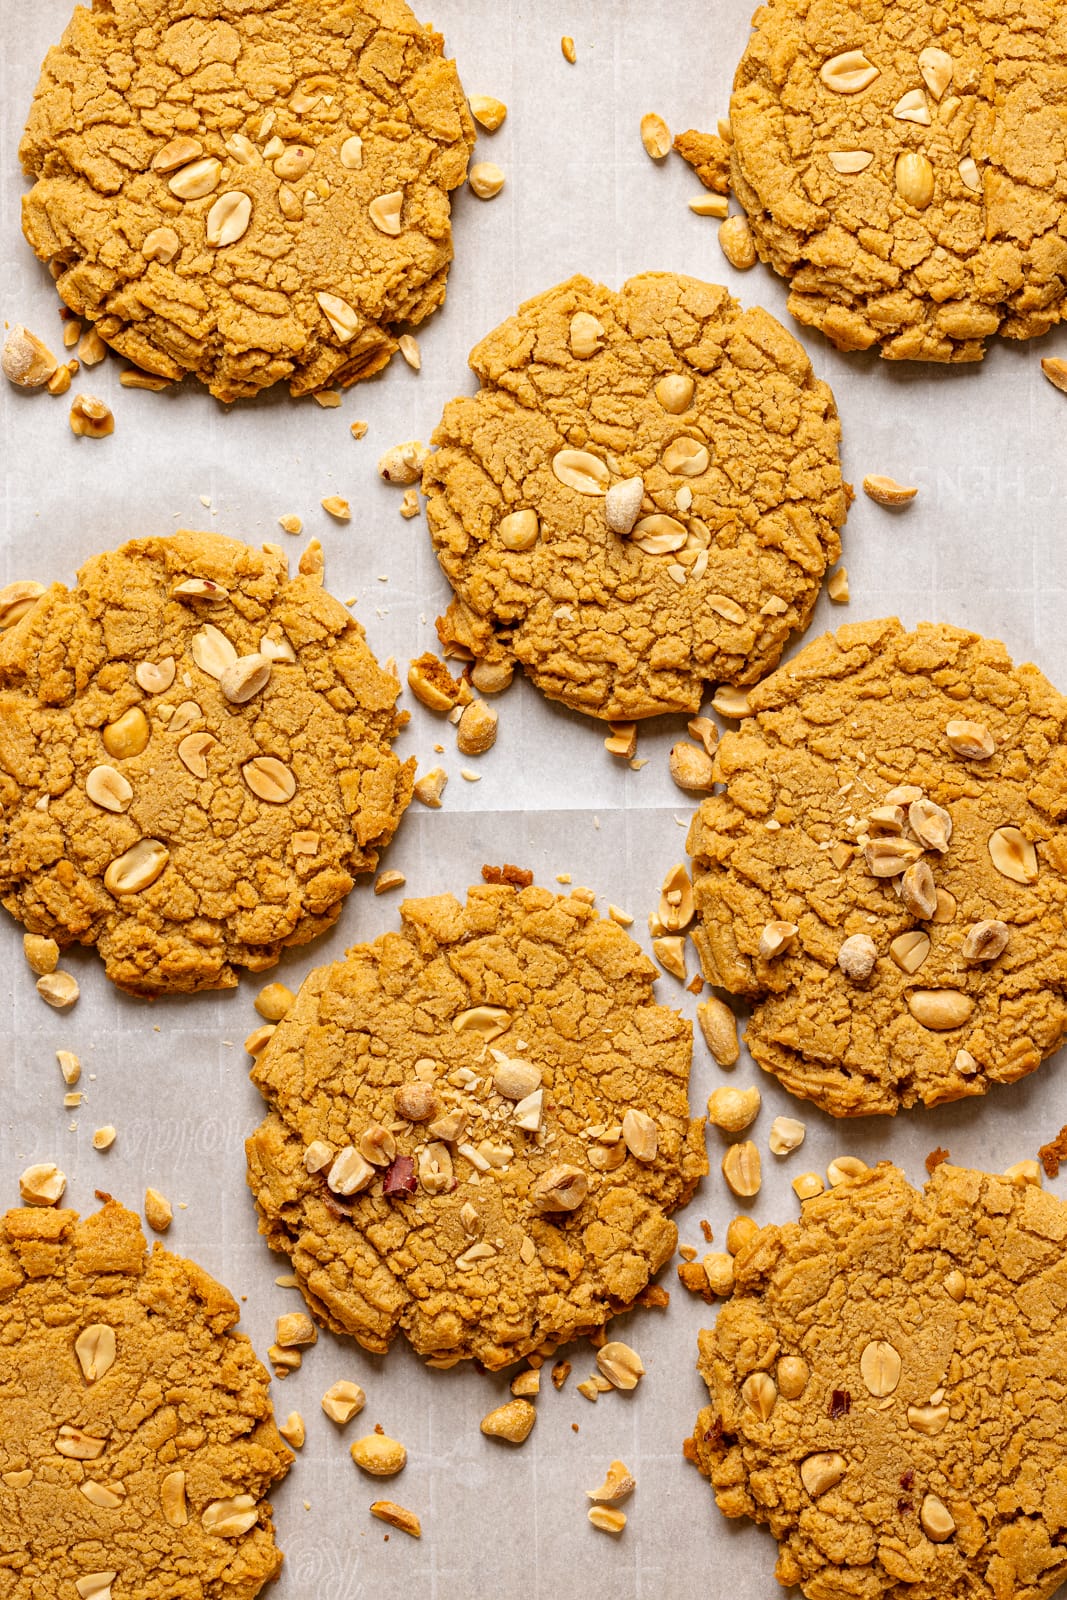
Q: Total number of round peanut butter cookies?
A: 8